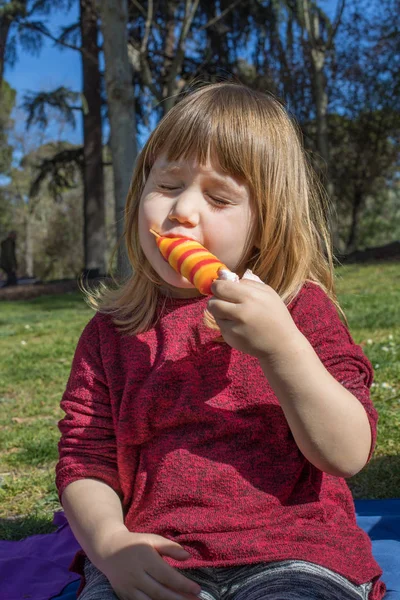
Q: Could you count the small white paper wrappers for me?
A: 1